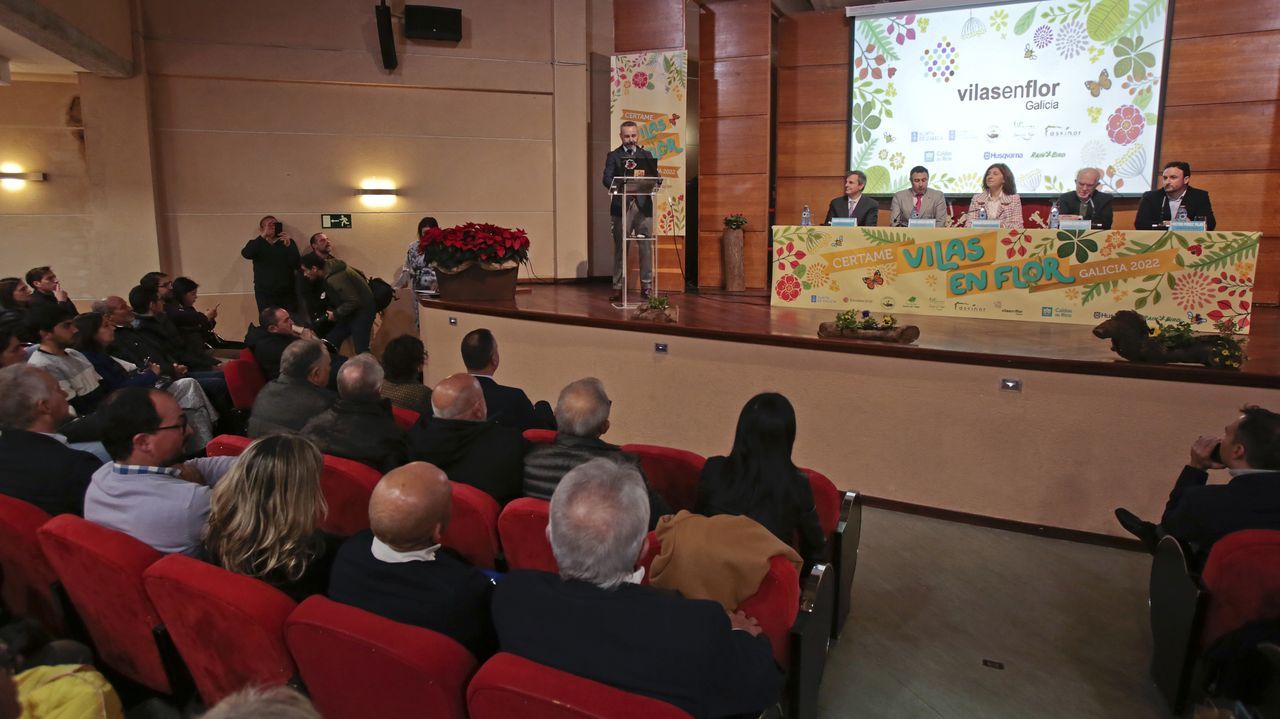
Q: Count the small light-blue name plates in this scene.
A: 5